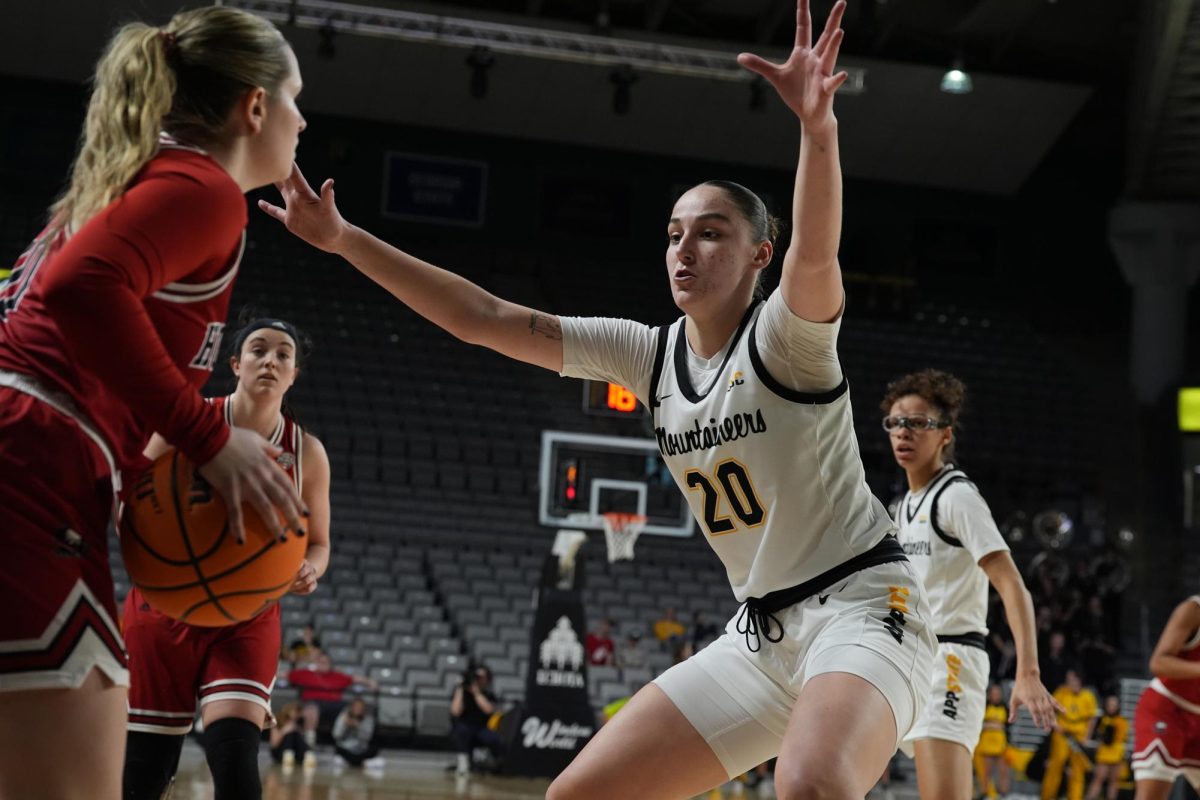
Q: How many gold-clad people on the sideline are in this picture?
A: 3